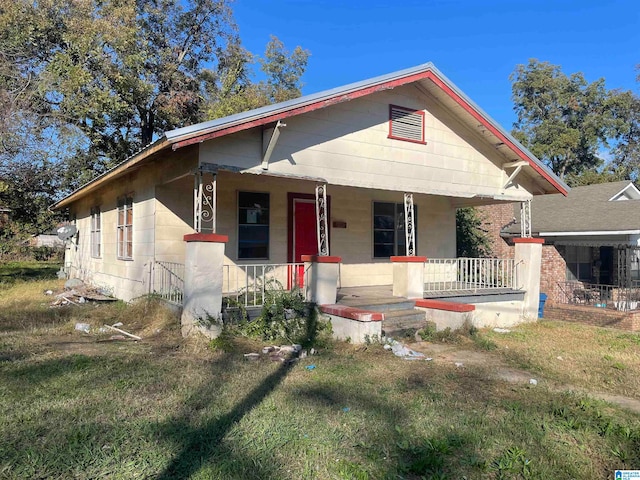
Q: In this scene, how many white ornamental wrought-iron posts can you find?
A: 4